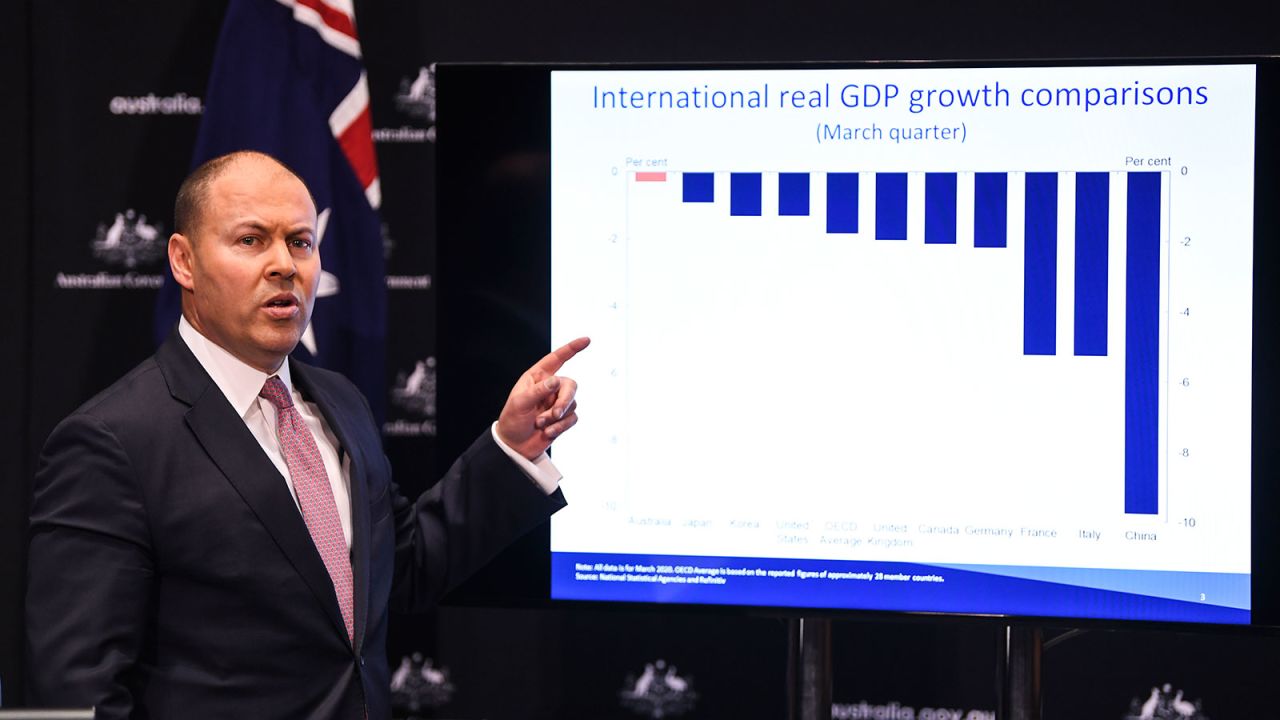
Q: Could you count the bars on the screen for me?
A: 11